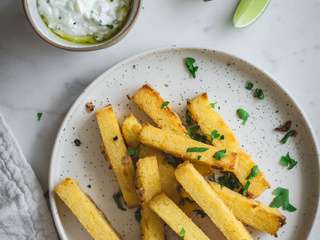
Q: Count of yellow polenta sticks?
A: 10